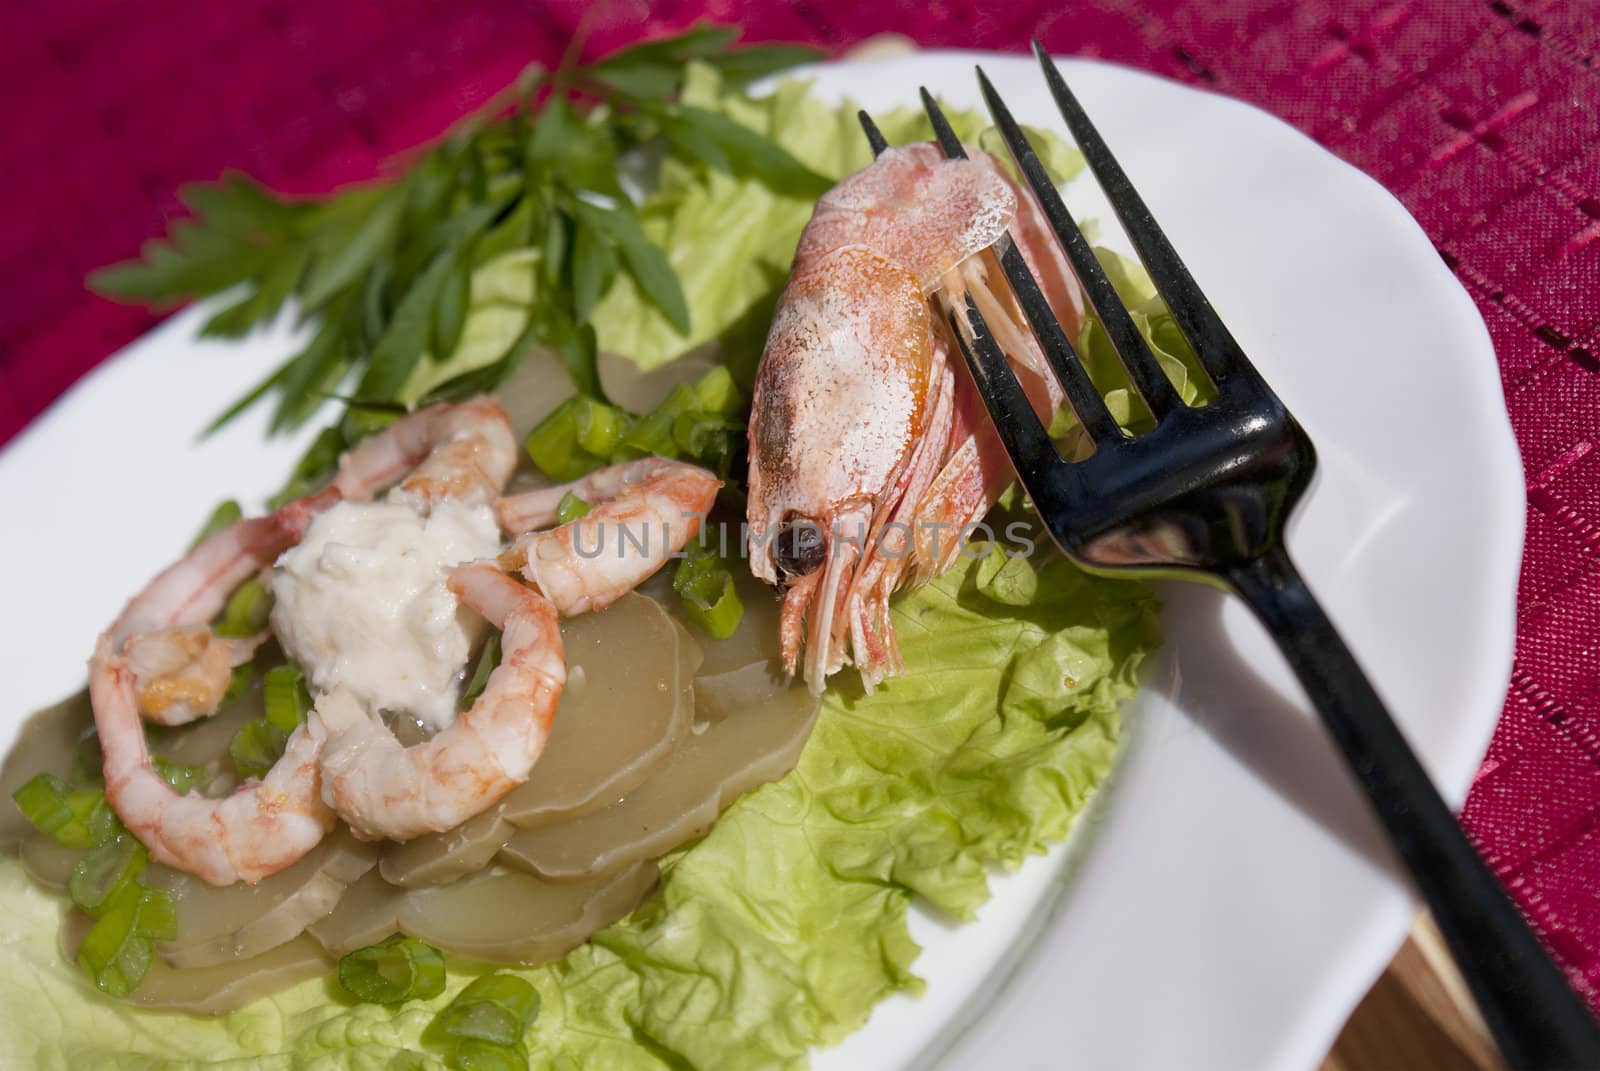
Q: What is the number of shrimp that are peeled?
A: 5